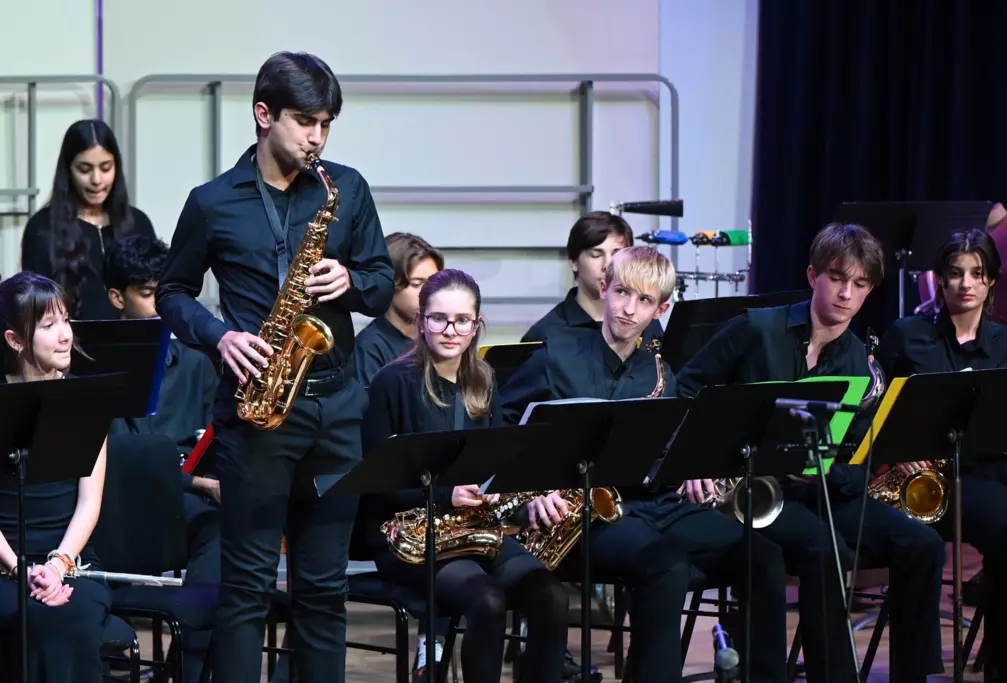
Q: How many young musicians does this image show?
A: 10